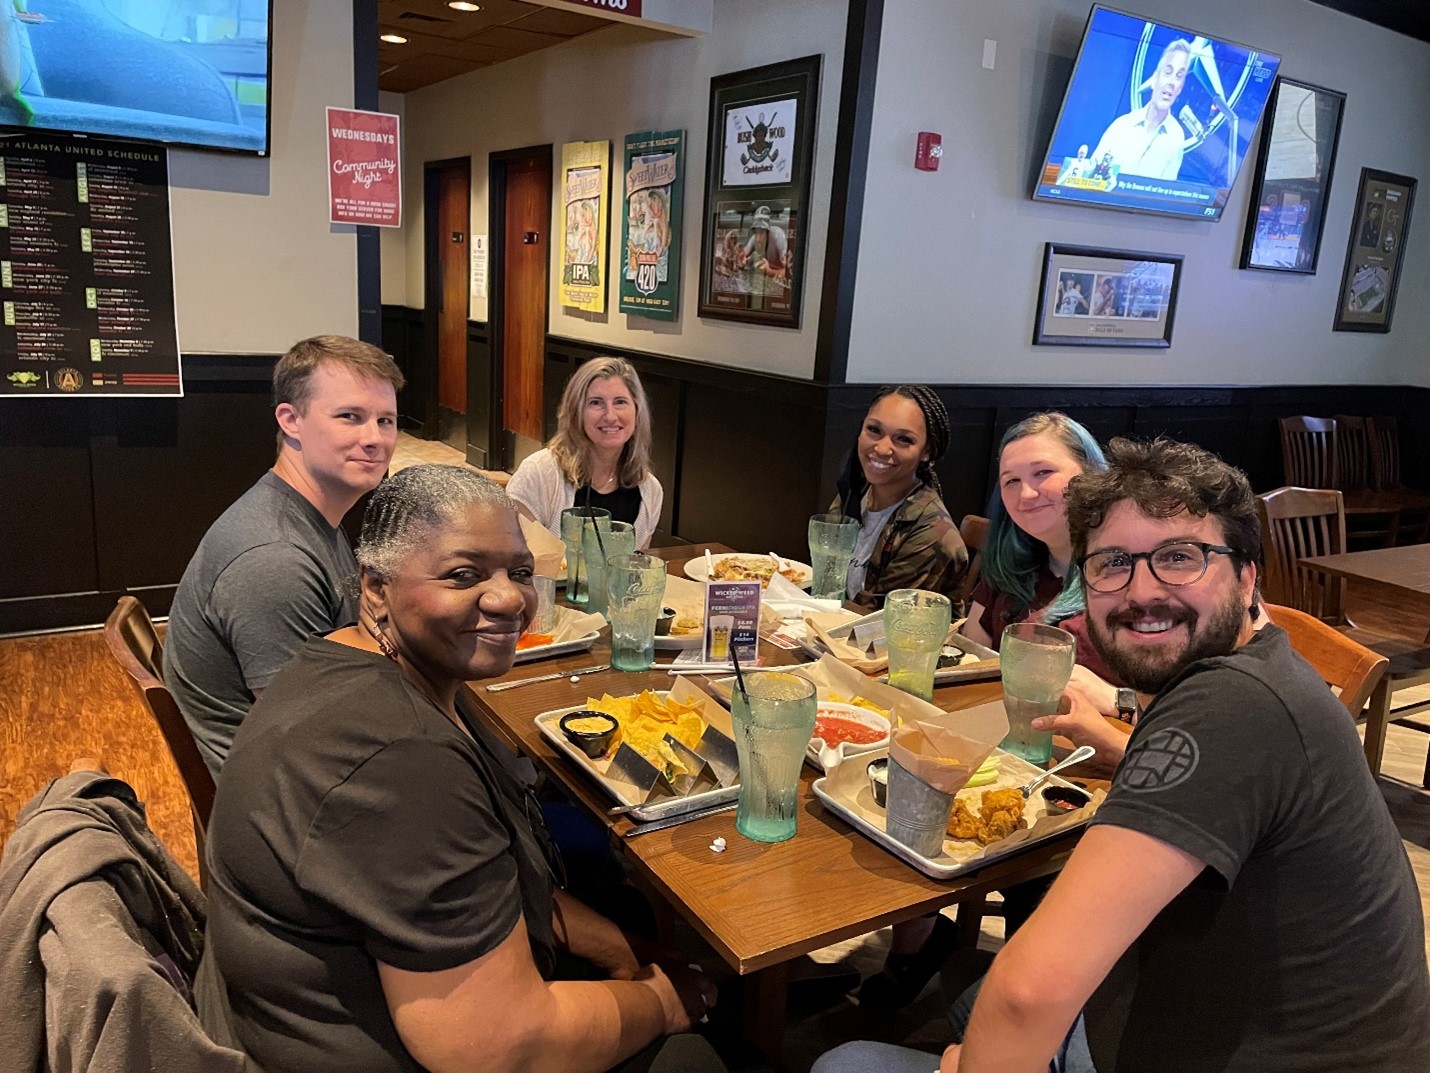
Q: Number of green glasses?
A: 7